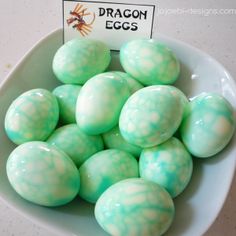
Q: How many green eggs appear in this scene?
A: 14